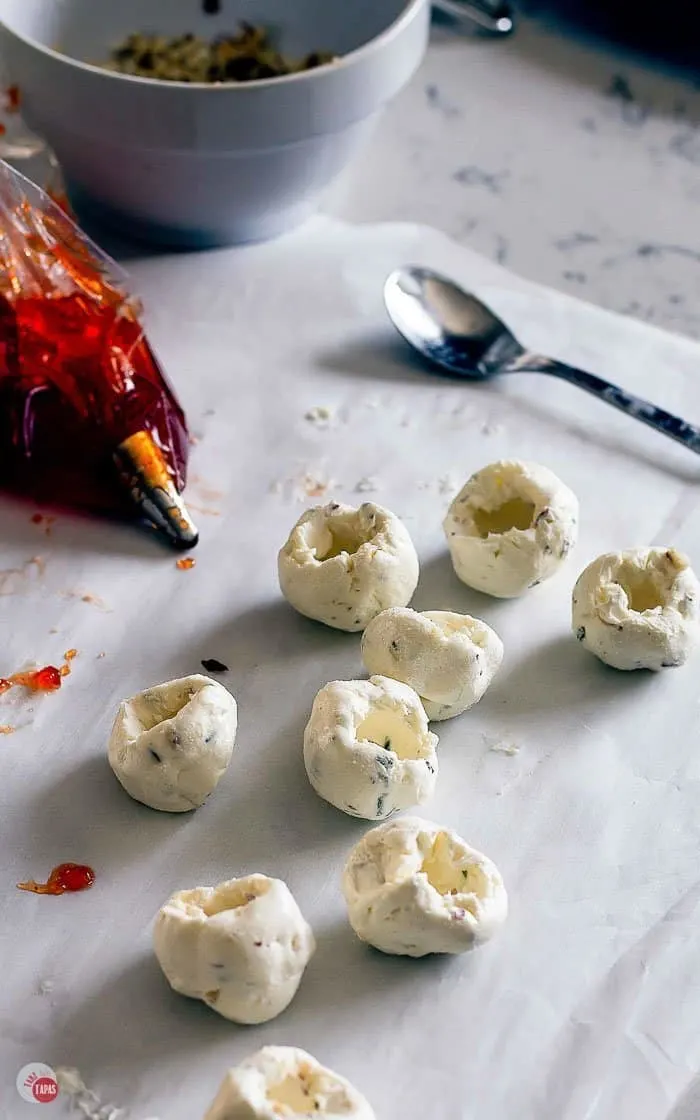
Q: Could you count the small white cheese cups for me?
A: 9